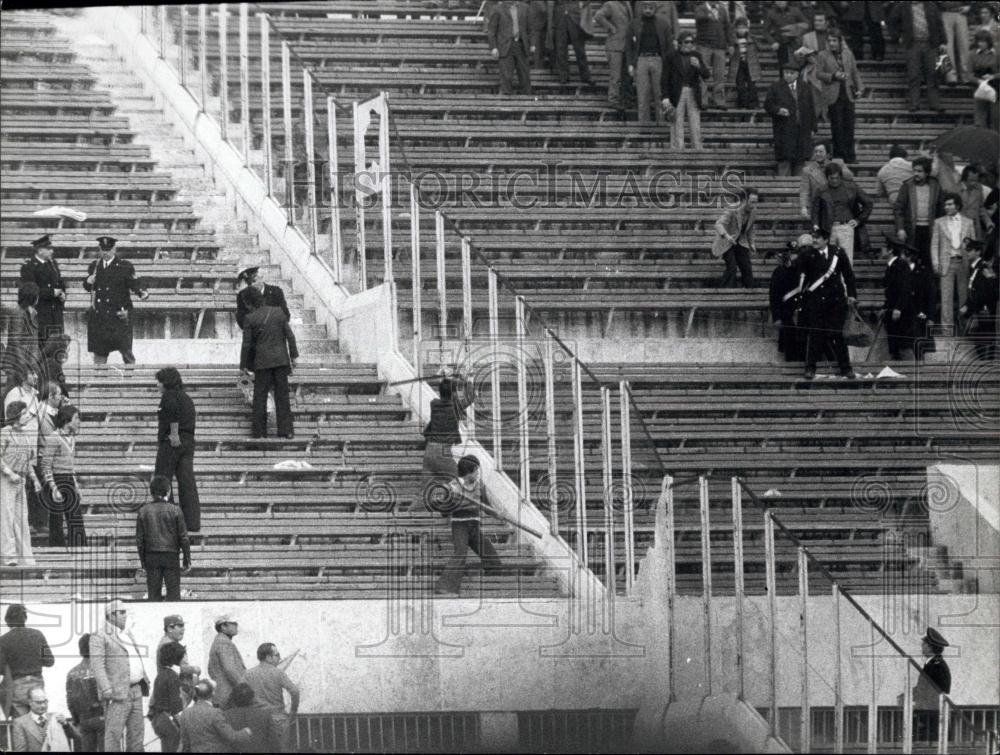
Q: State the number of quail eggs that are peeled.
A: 0